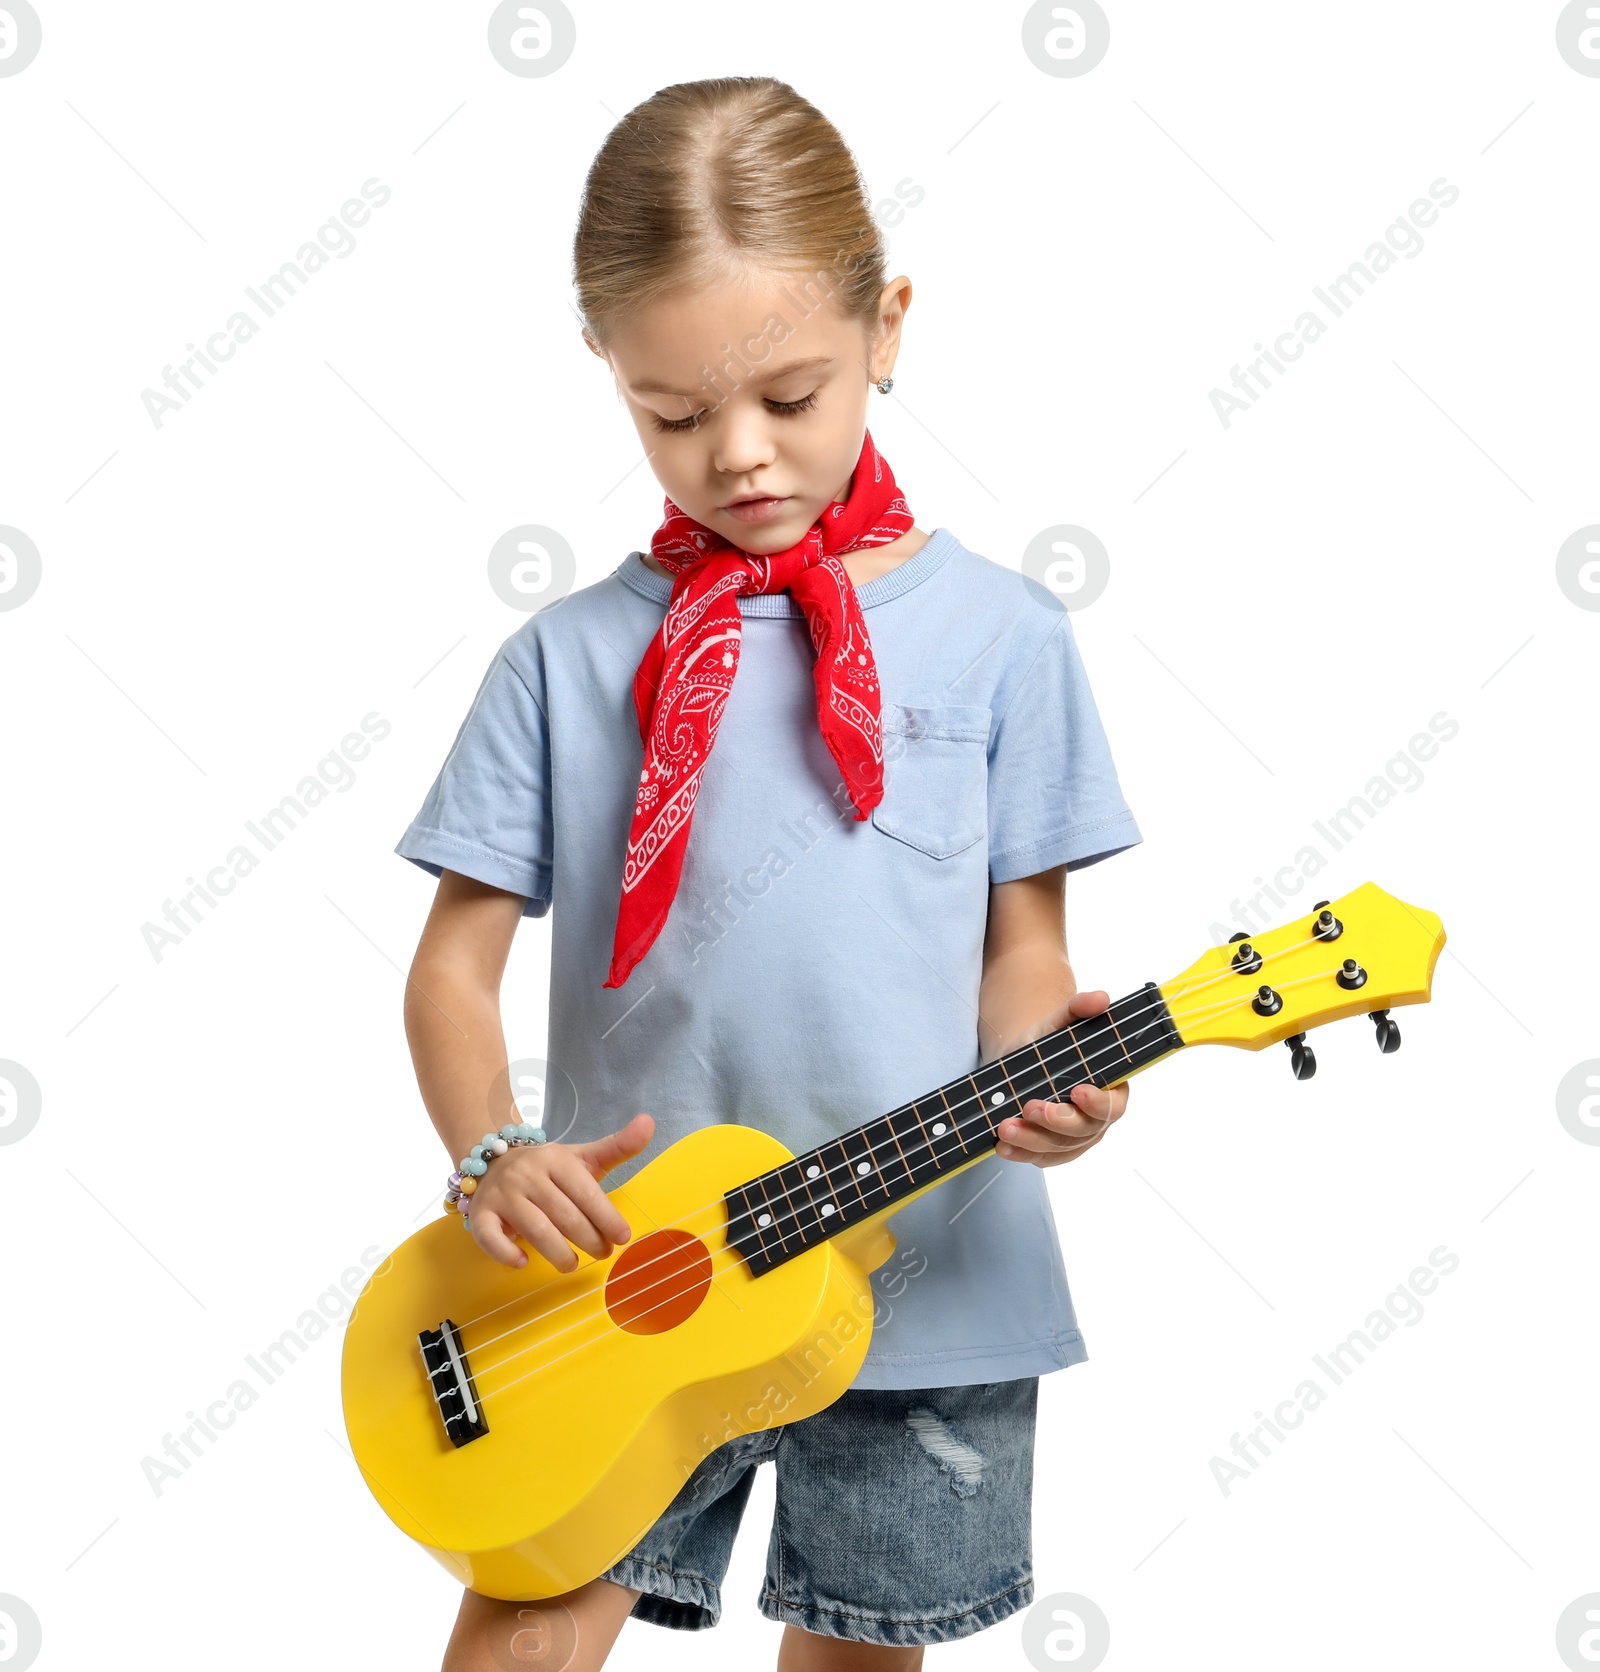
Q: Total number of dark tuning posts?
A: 4